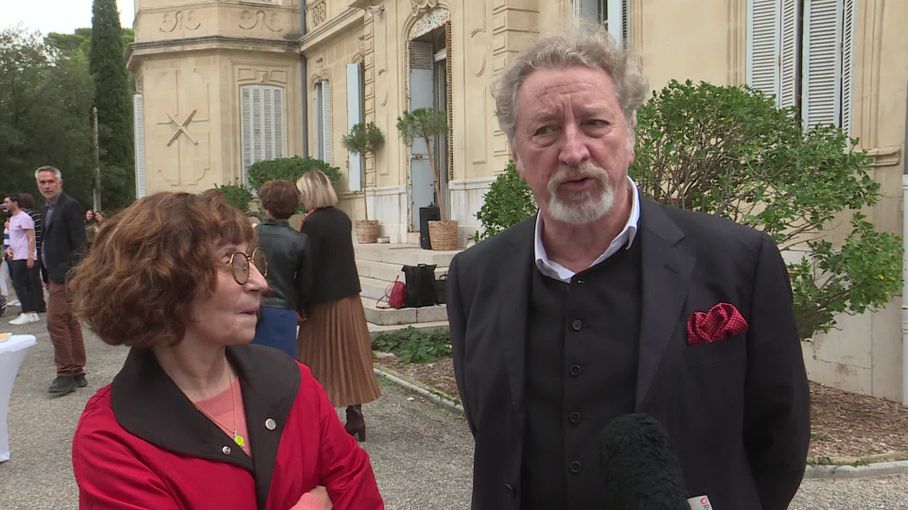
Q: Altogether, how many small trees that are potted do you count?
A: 2